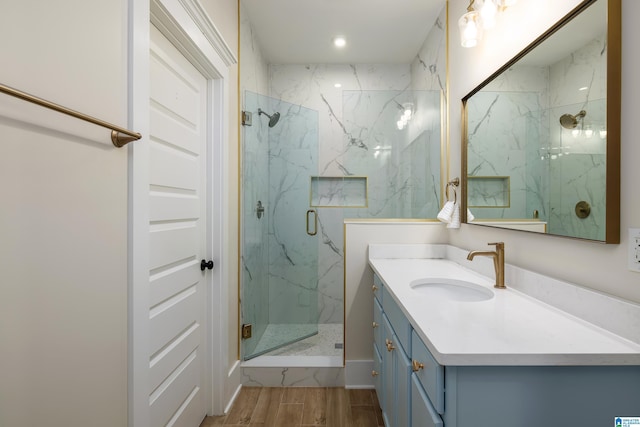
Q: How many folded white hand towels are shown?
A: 1